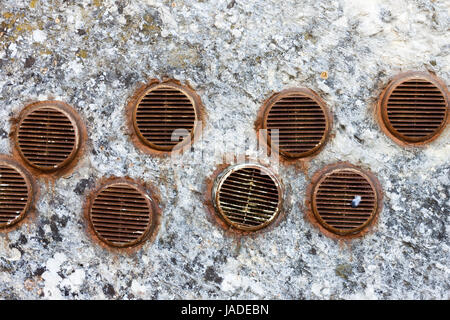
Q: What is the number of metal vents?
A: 8